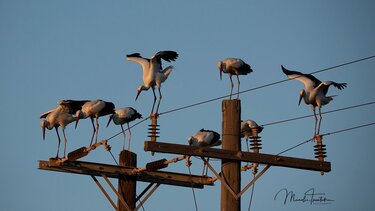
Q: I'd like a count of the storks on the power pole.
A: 8